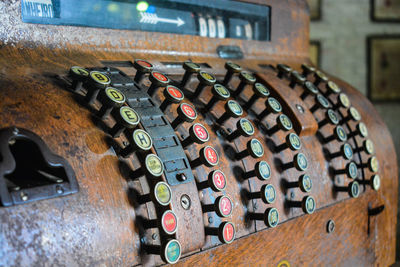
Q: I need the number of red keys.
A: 10